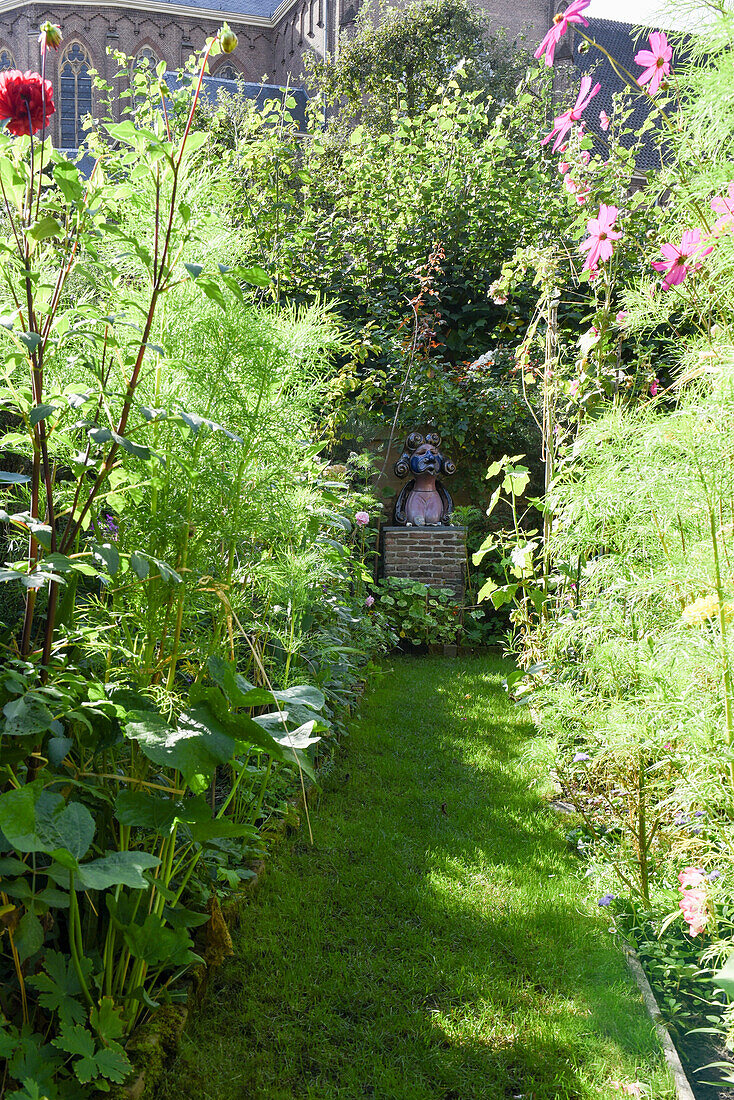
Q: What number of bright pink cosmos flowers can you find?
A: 6